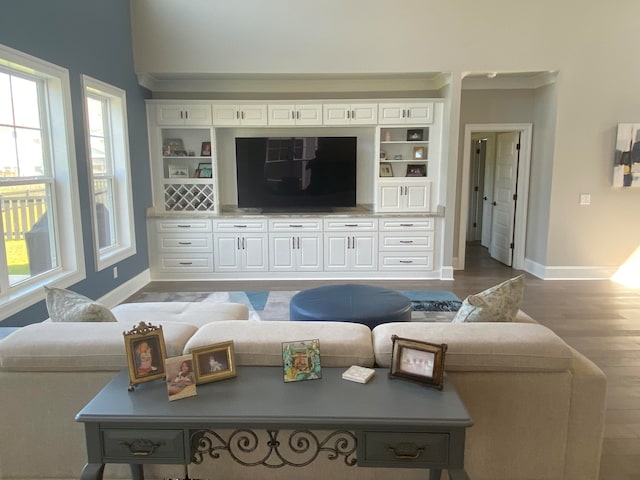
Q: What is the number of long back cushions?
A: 3